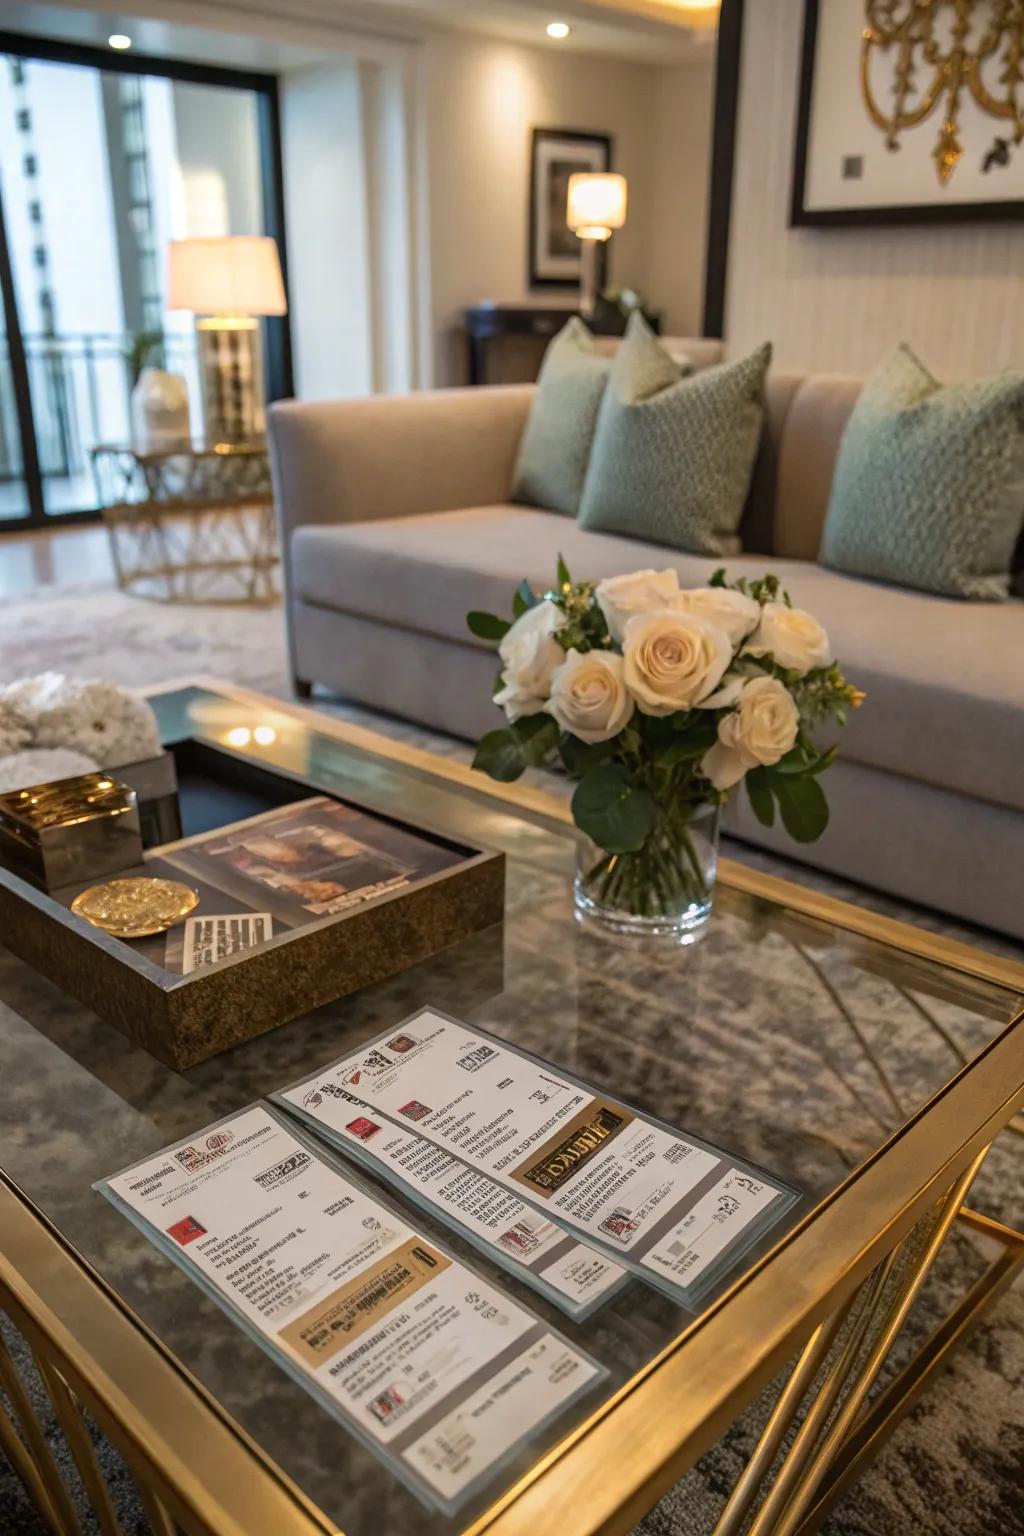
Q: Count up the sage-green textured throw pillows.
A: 3